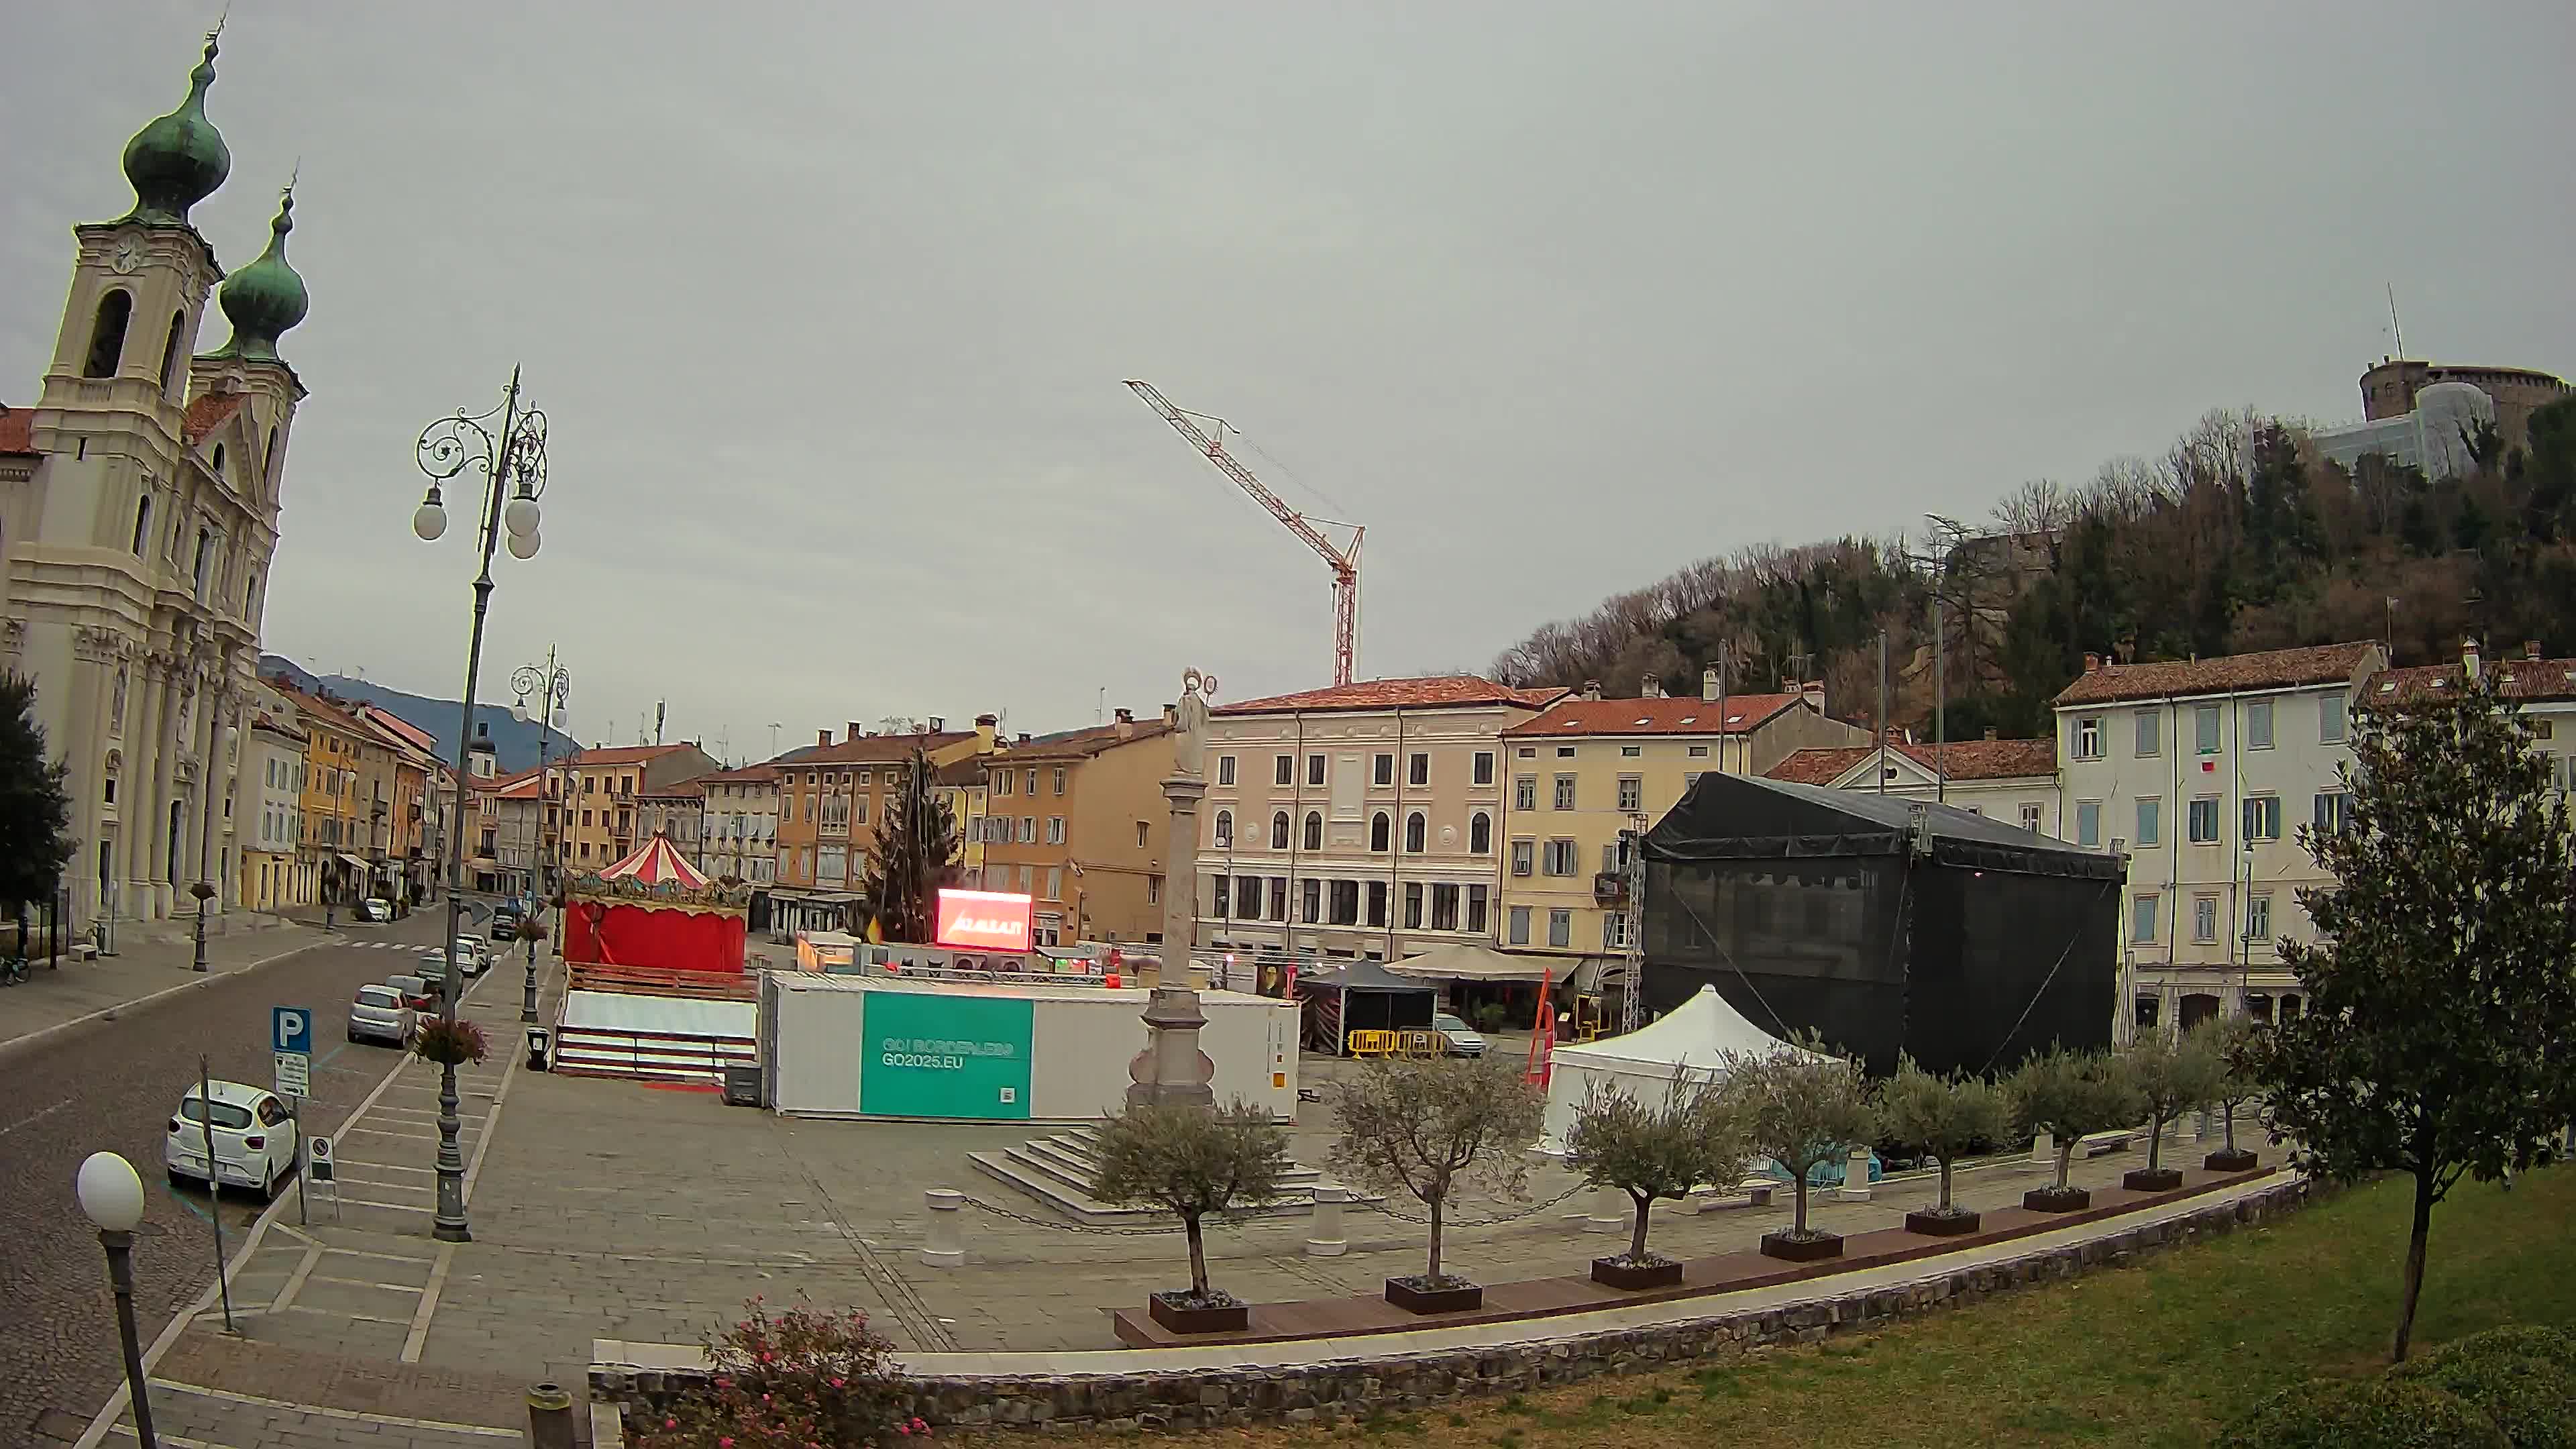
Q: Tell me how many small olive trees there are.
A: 8